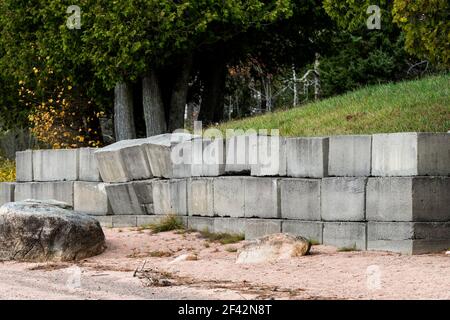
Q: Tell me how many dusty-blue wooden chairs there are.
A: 0